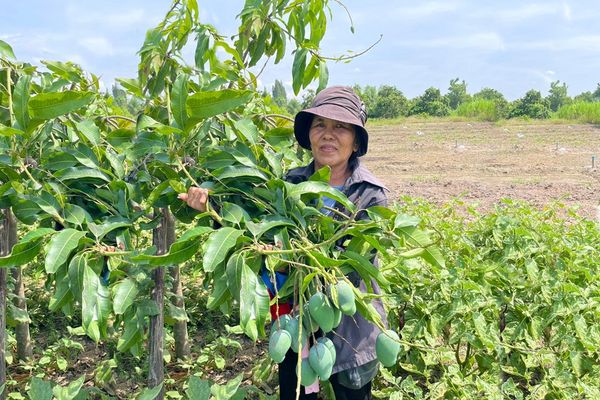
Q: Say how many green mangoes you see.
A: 11